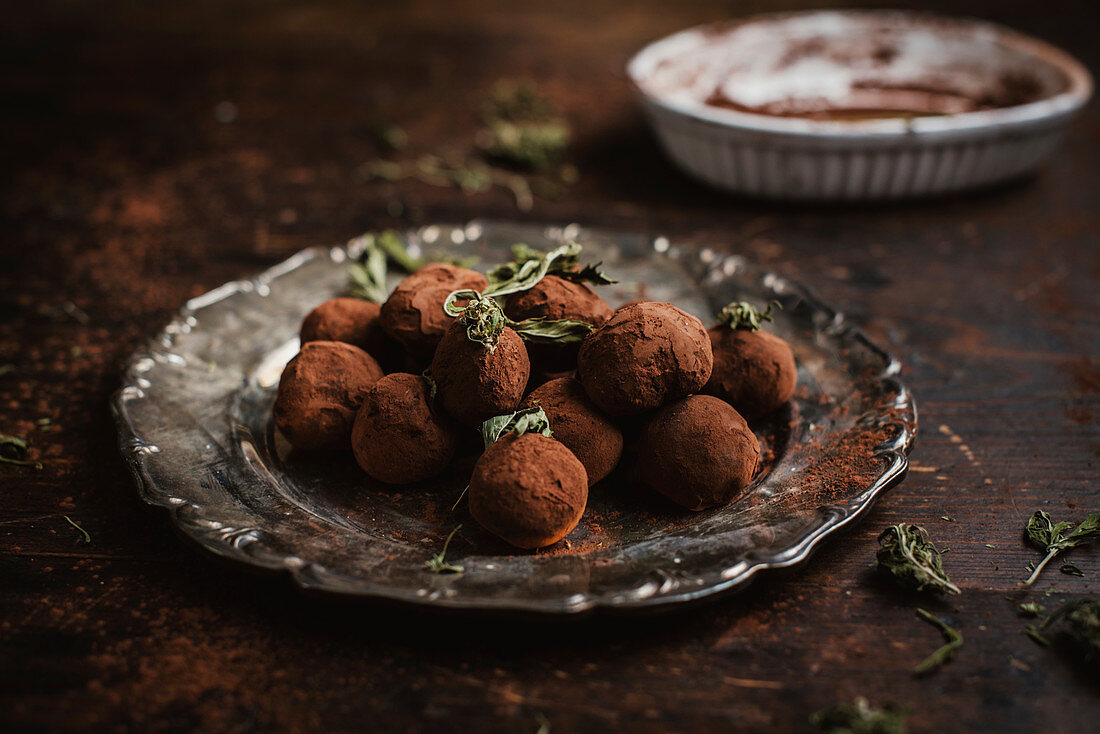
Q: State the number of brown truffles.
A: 11